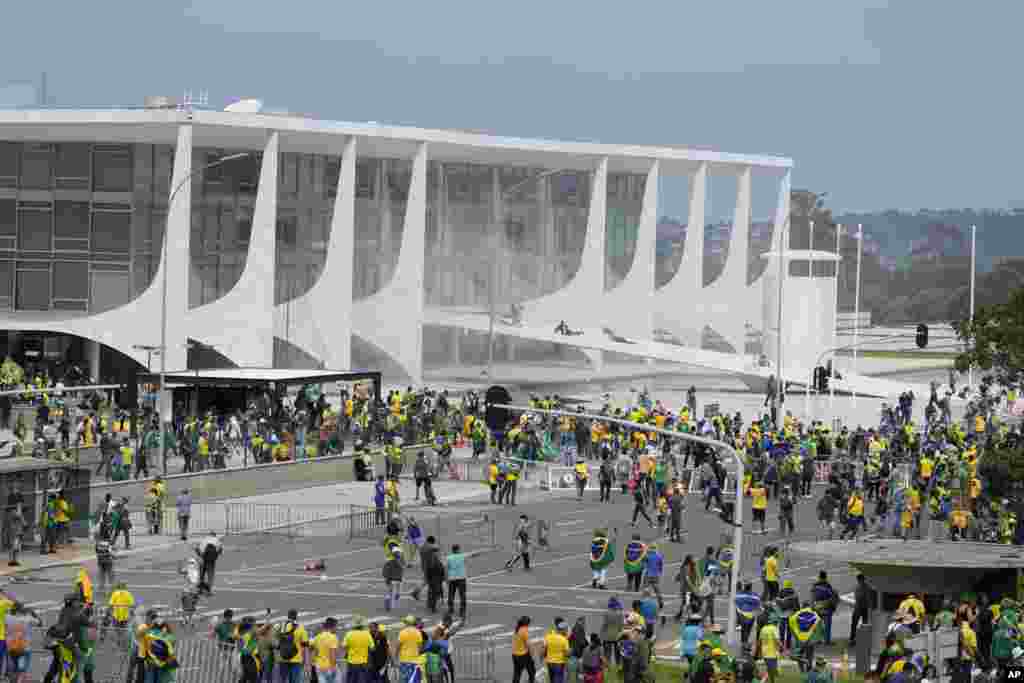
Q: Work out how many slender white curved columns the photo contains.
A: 9